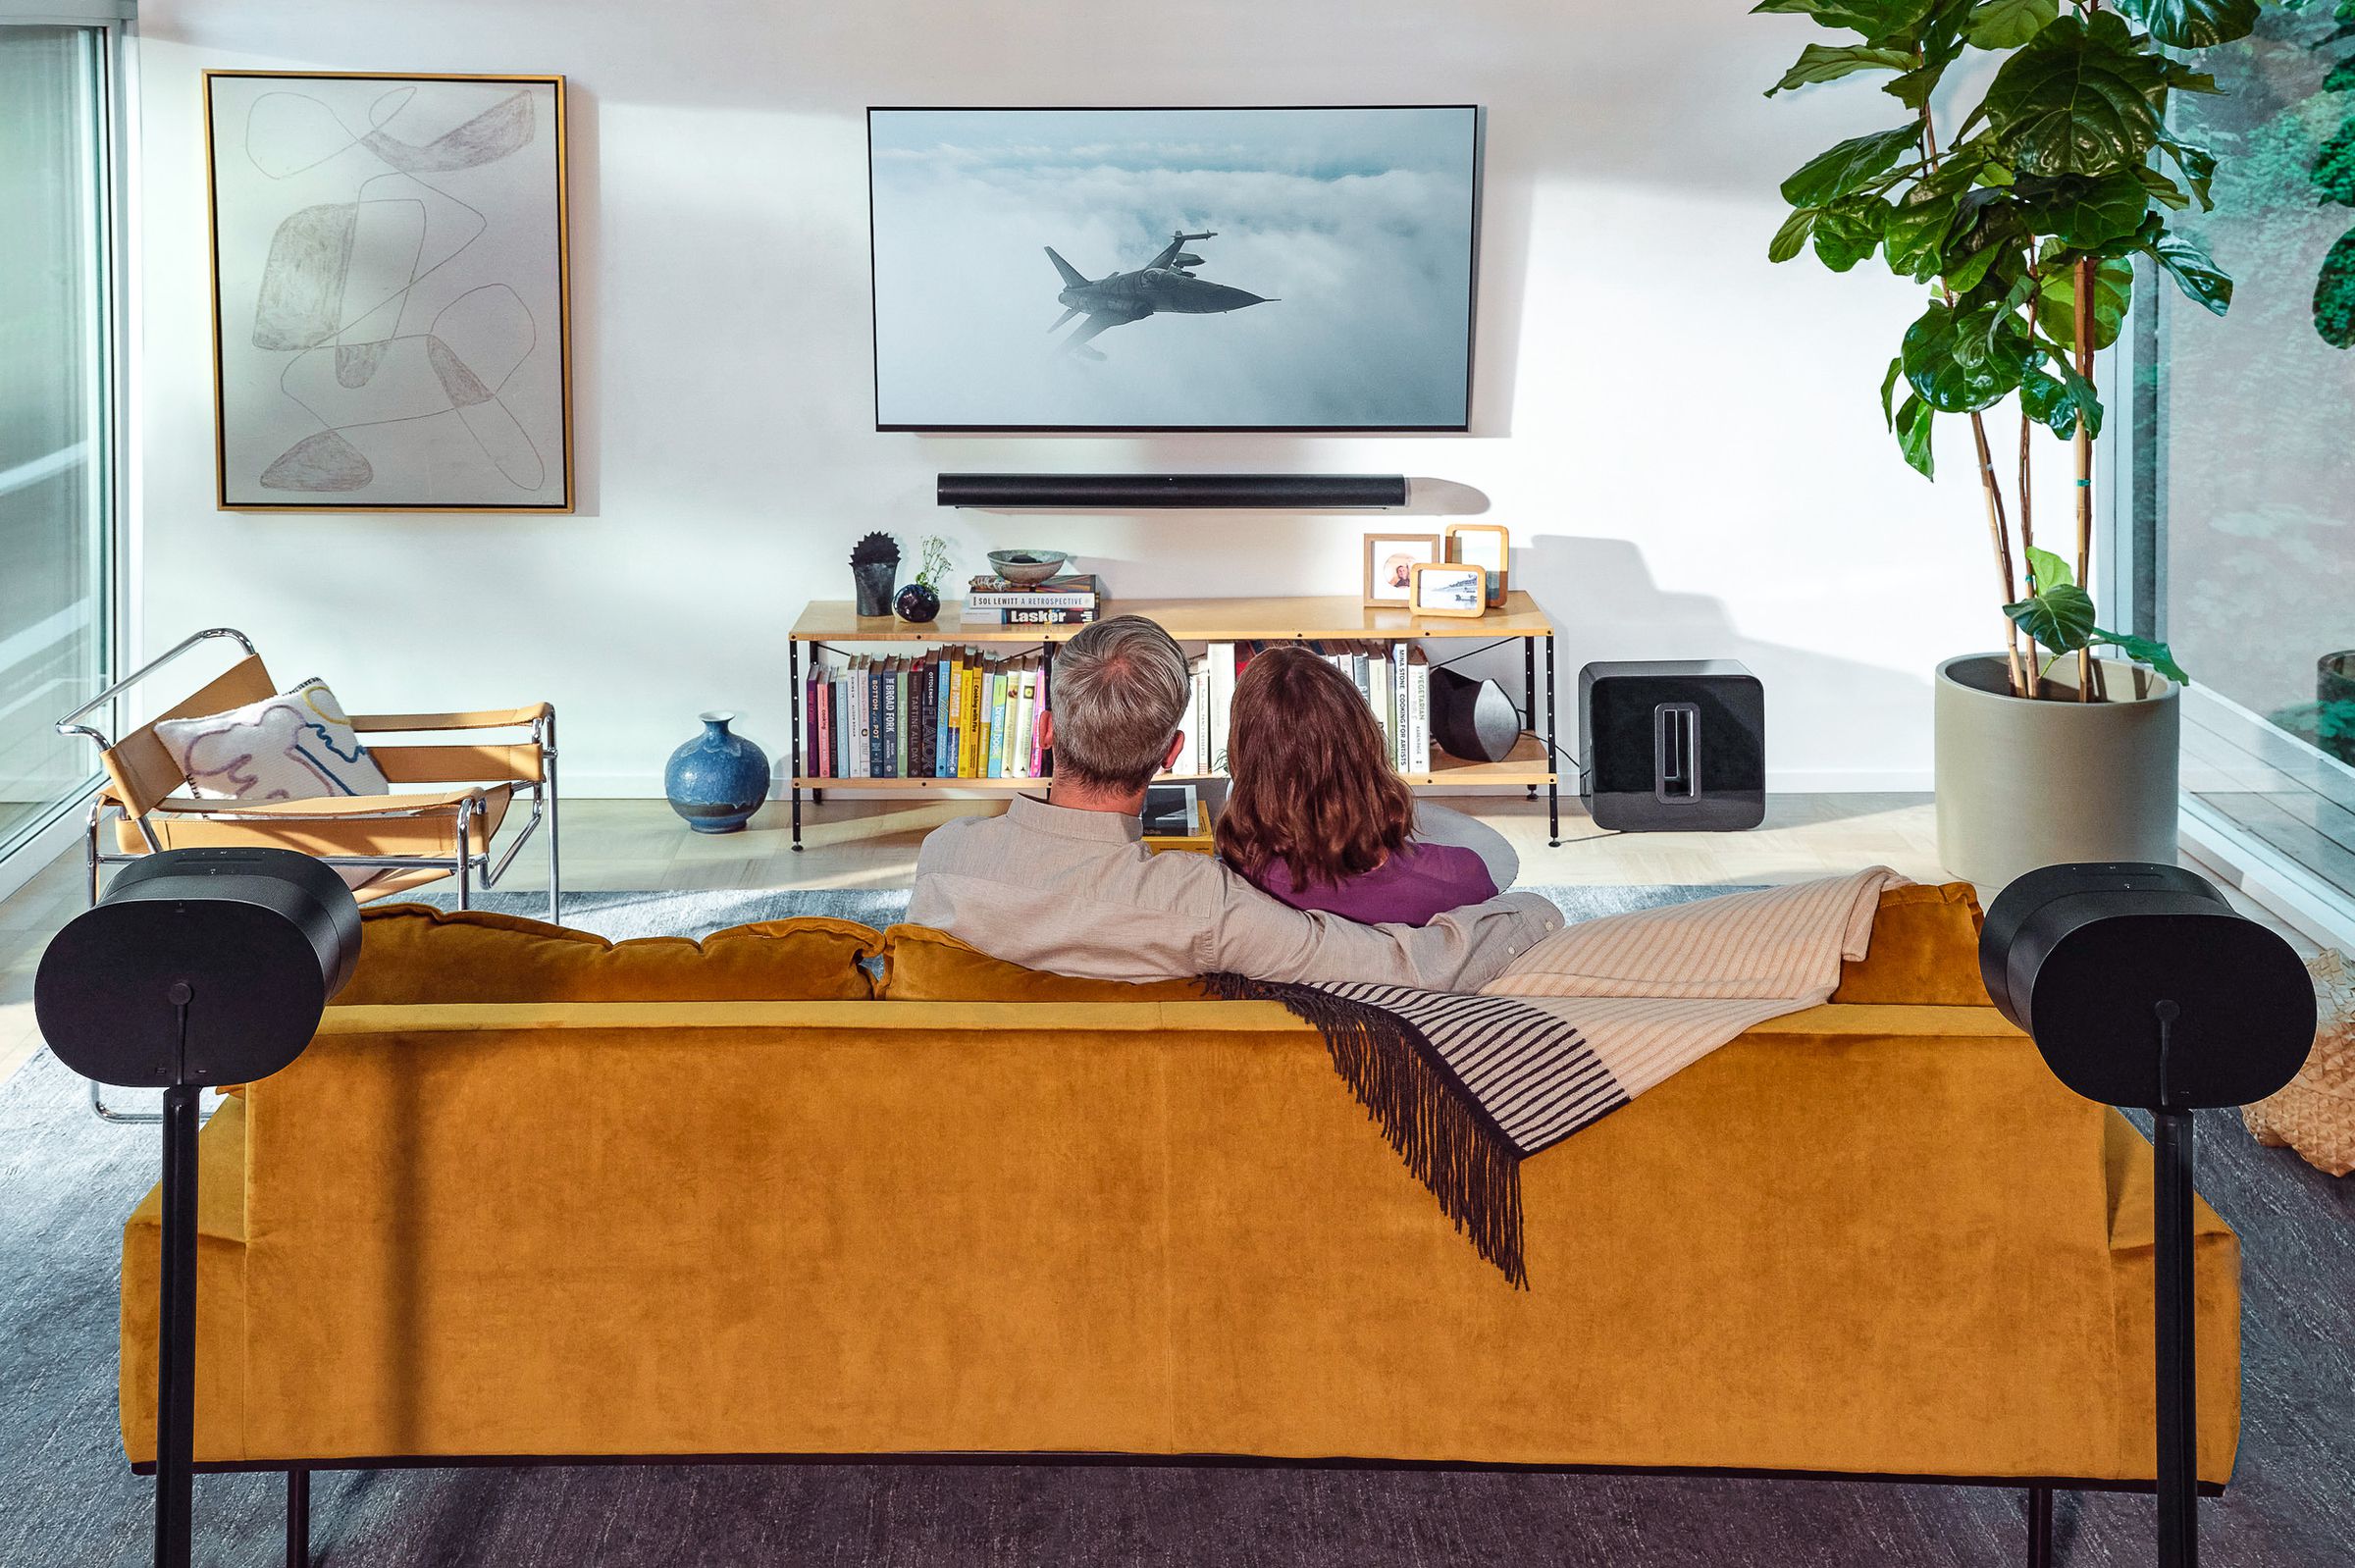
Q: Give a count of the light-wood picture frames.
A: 3